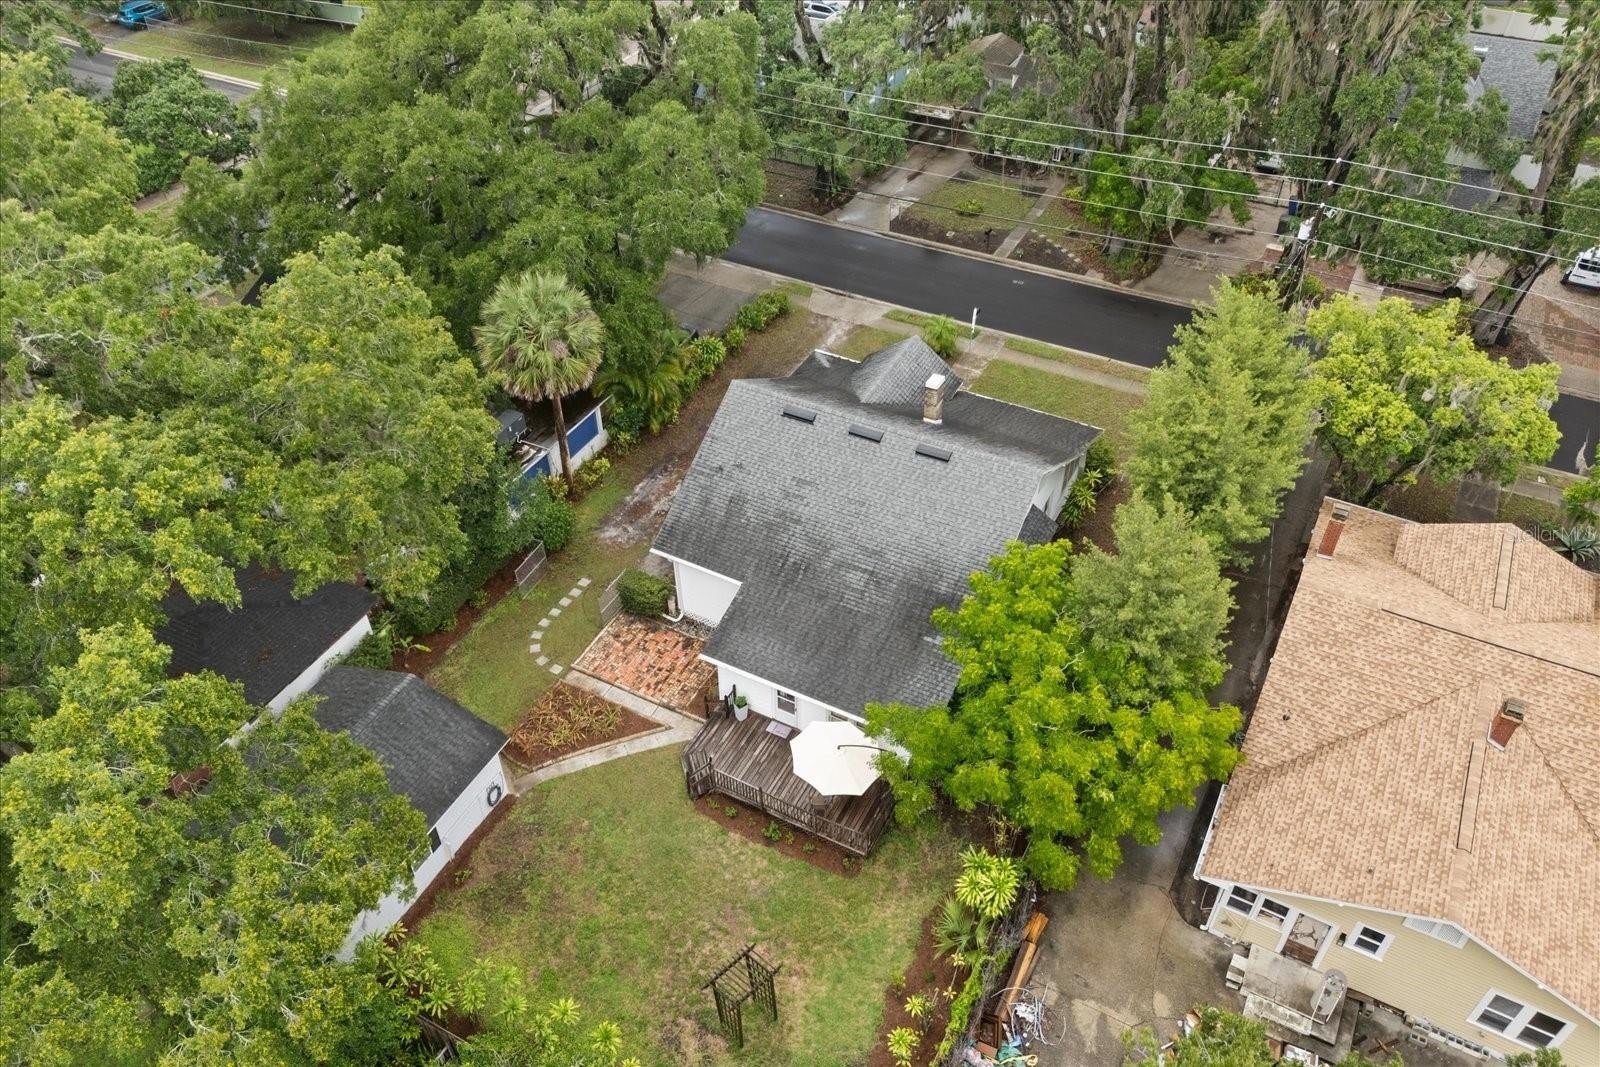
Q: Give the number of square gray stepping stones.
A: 9